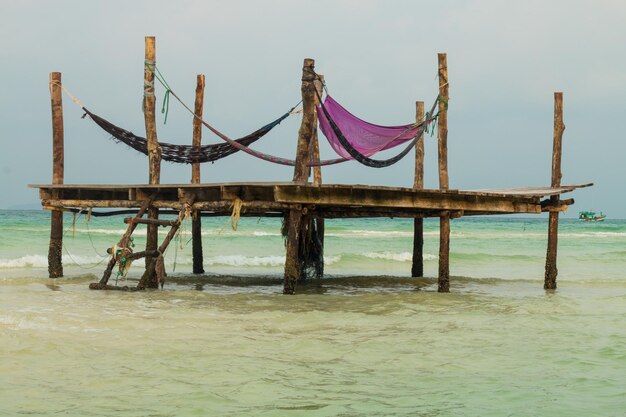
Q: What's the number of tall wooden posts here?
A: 8